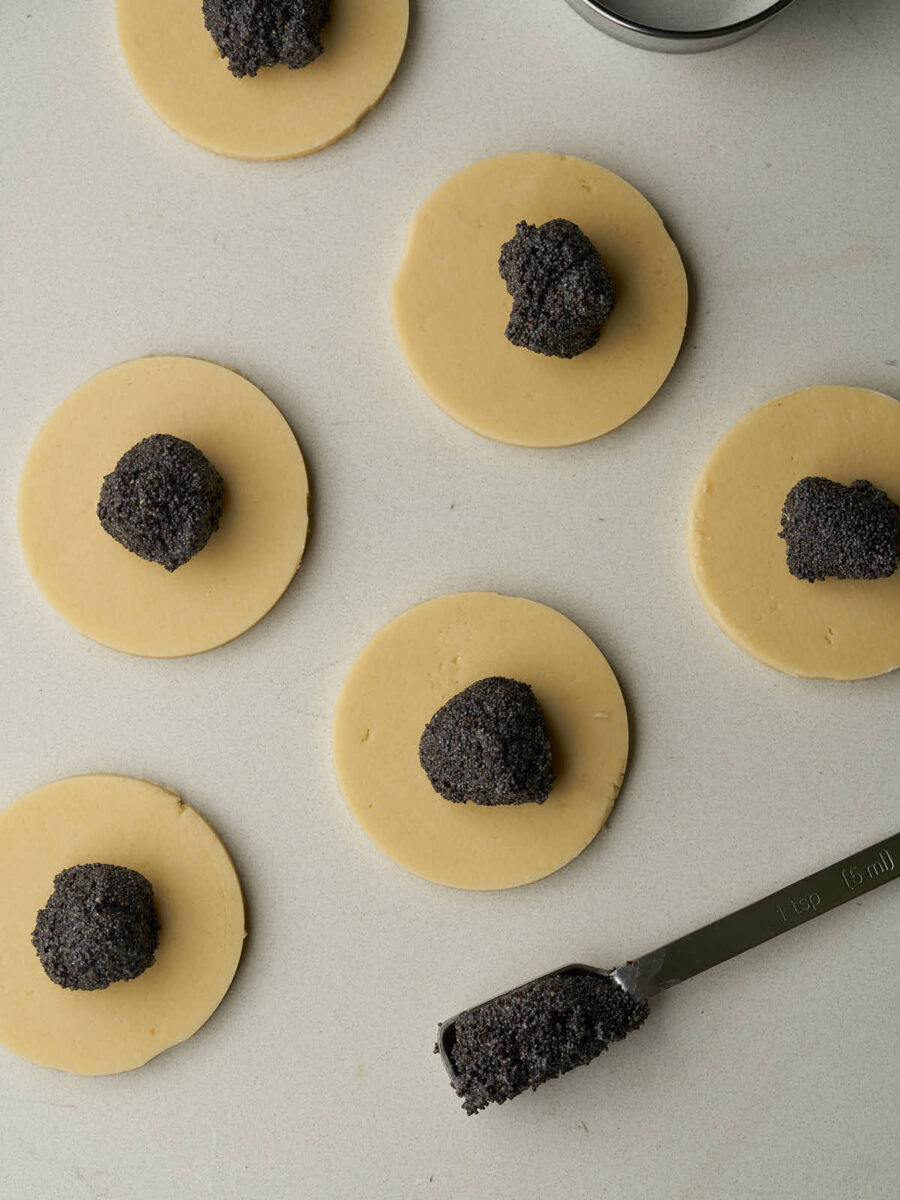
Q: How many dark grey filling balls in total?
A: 6